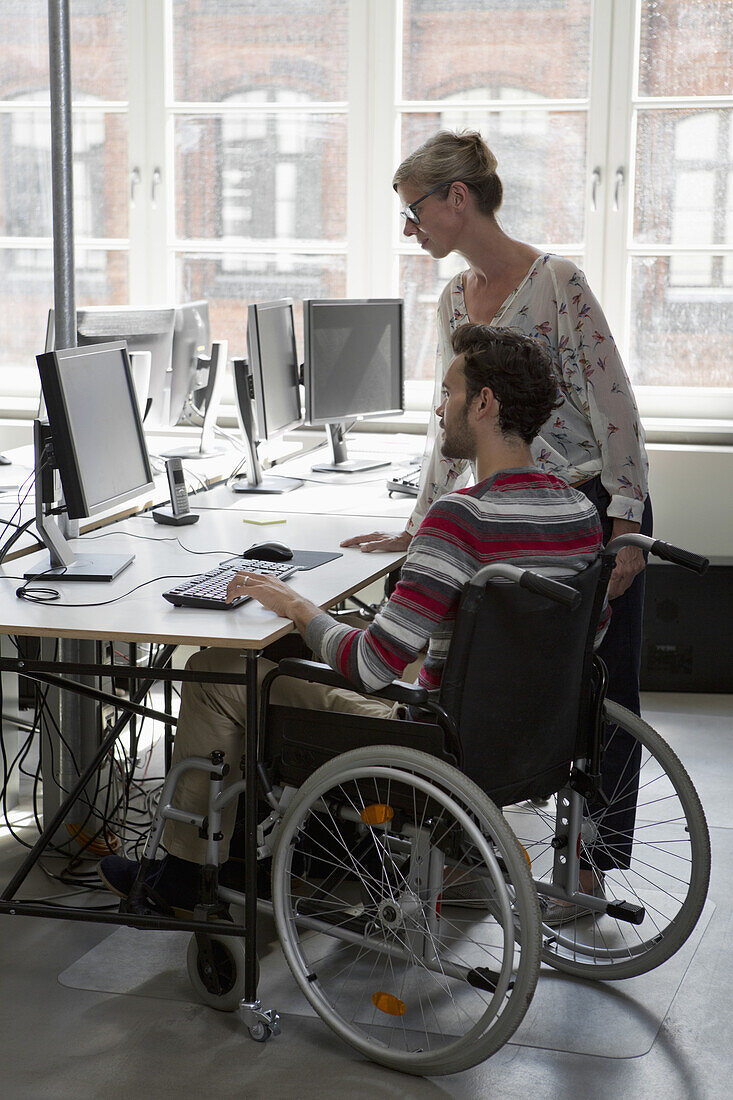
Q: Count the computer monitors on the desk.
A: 5